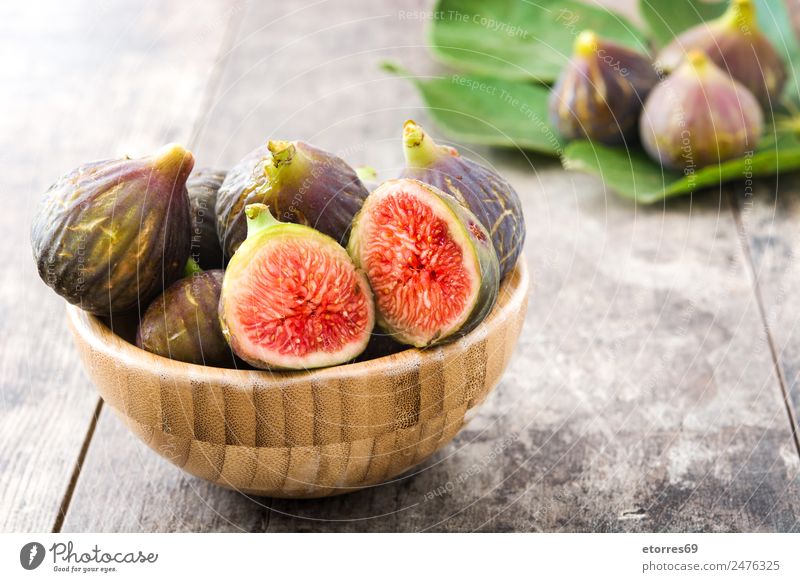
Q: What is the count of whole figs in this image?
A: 8